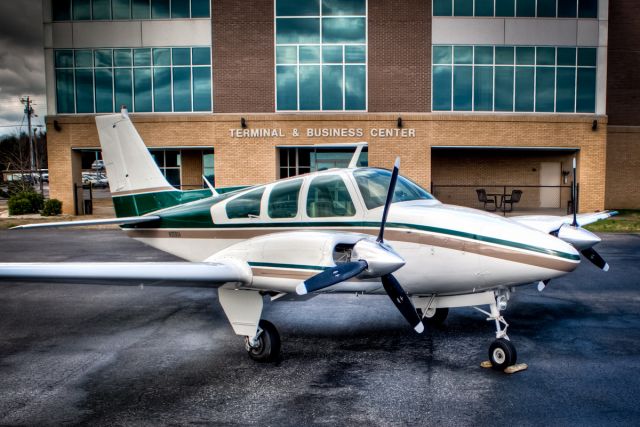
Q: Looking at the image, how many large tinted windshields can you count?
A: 1